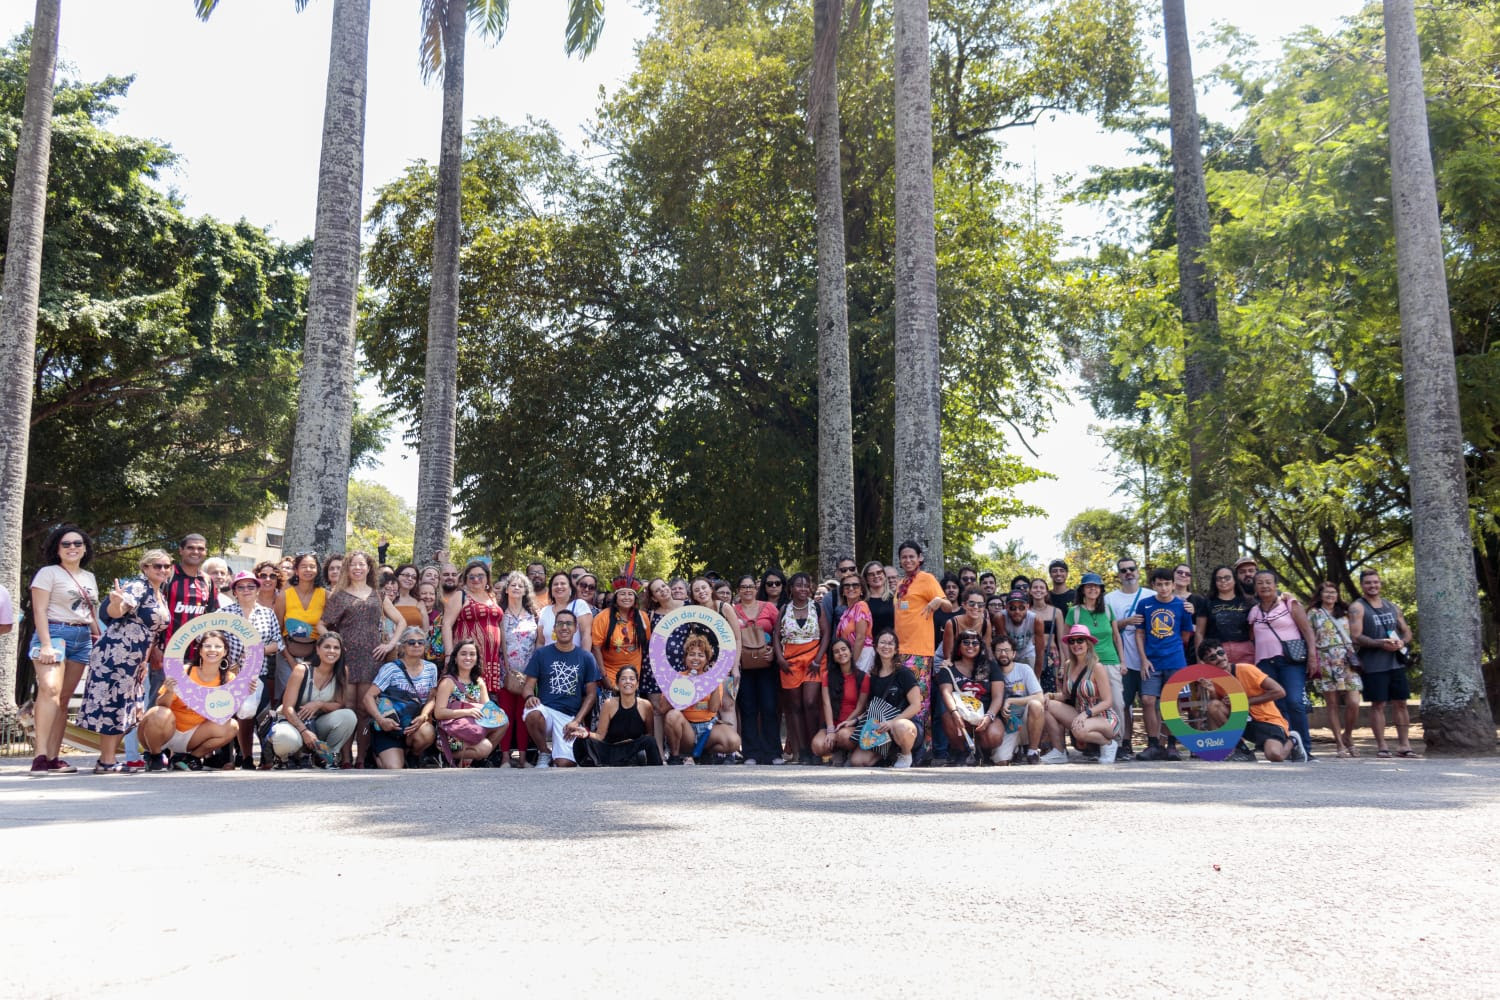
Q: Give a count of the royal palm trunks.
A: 7